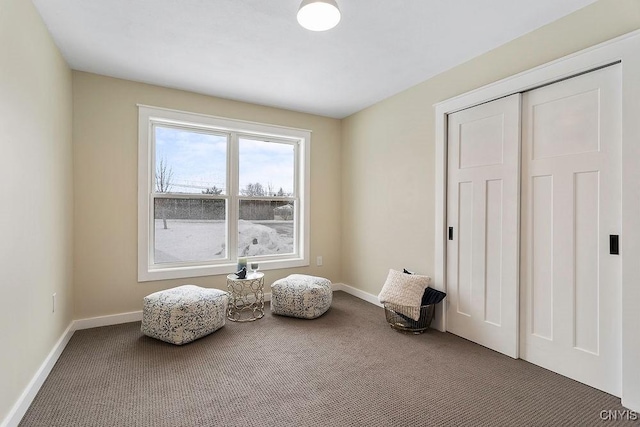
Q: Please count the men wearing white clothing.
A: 0